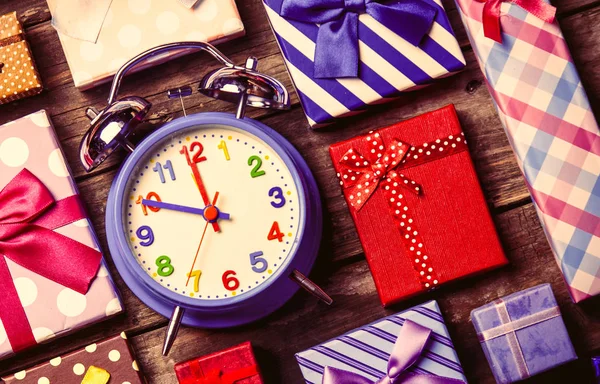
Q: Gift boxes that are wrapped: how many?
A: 10